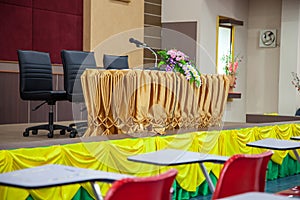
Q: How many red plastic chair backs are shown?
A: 2